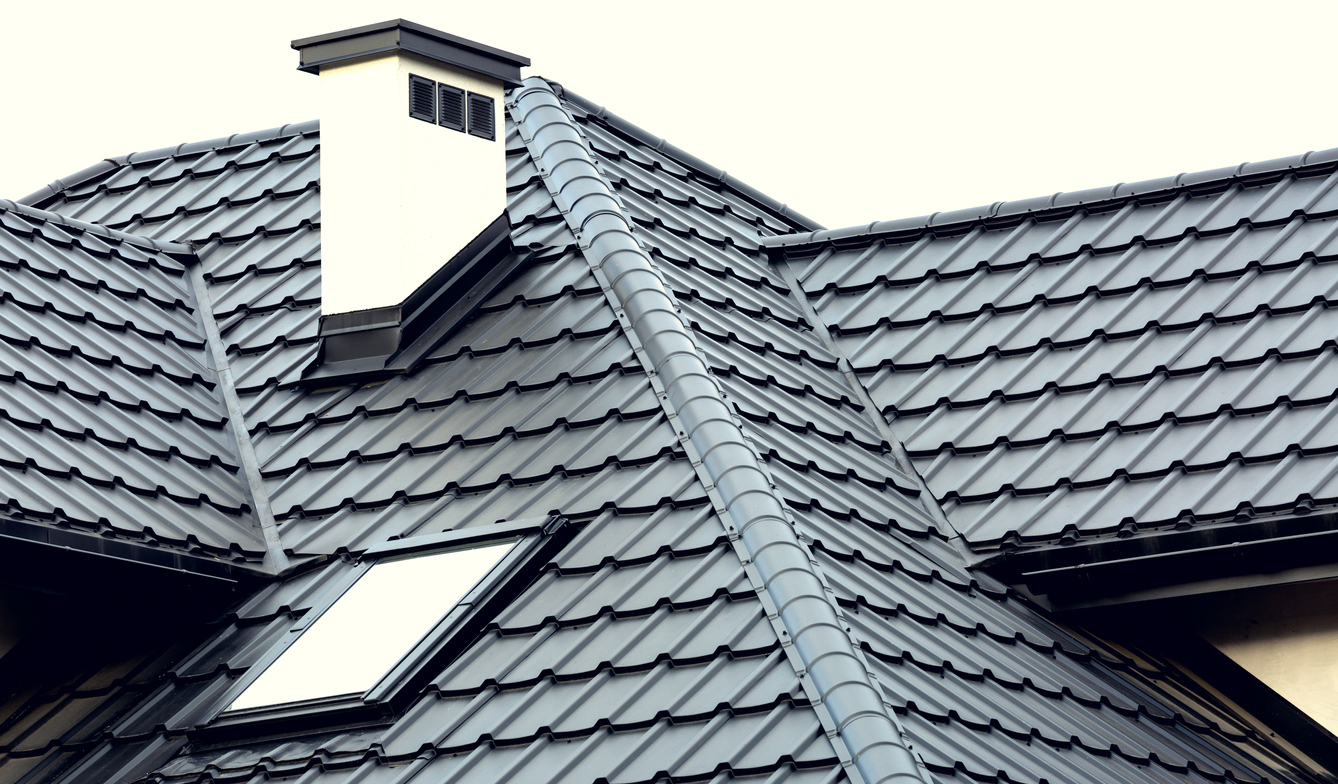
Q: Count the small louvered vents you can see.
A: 3